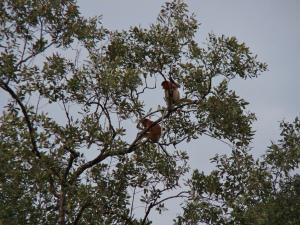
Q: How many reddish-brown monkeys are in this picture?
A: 2